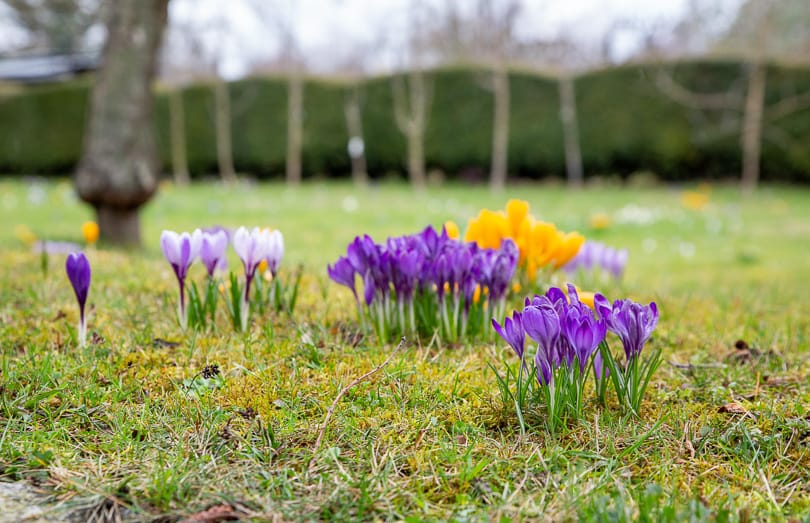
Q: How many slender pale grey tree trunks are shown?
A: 8